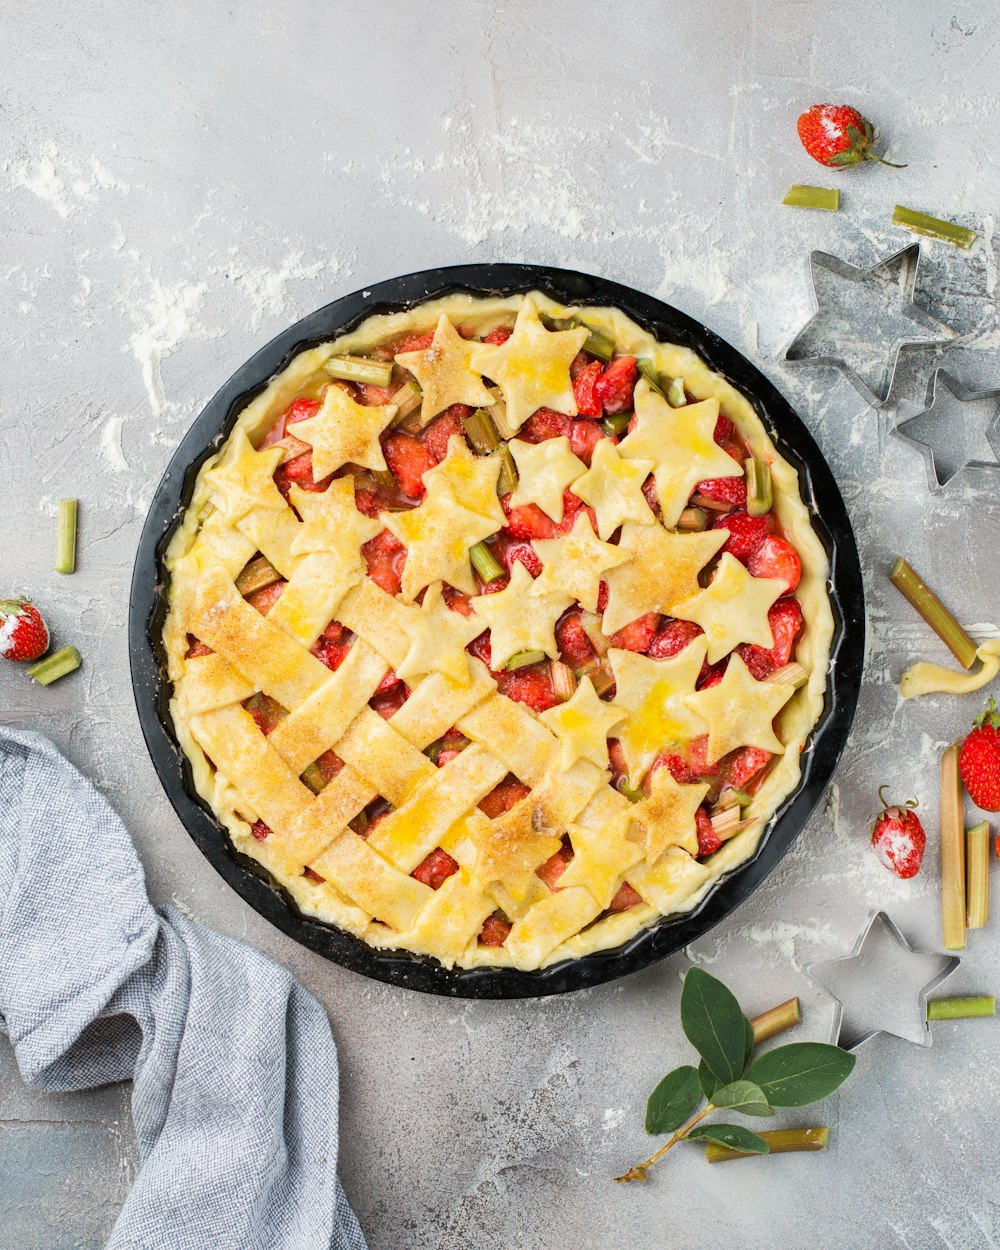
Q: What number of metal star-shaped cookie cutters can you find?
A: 3